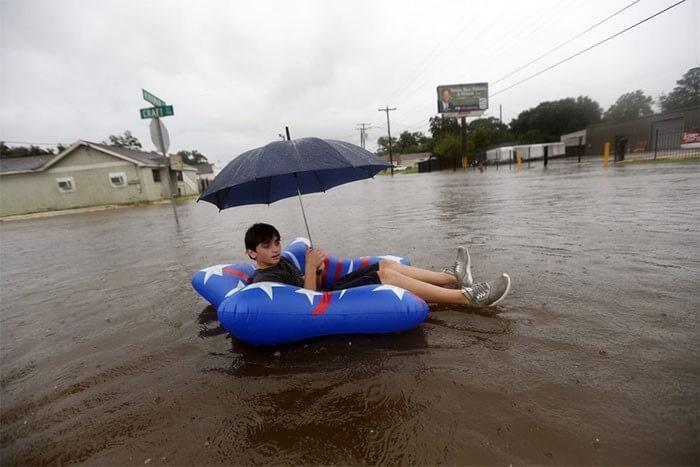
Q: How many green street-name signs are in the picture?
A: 2